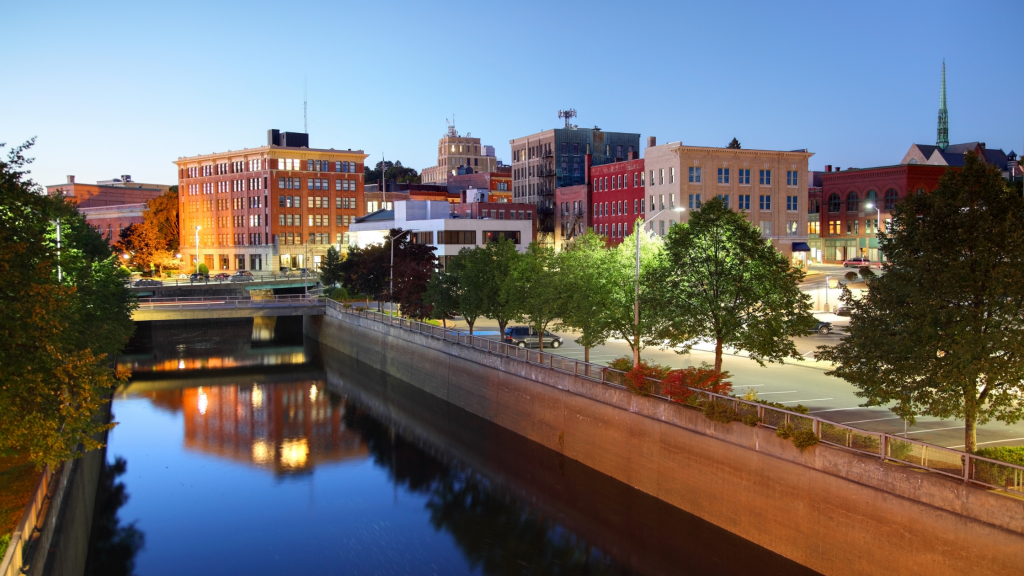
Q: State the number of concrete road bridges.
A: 2